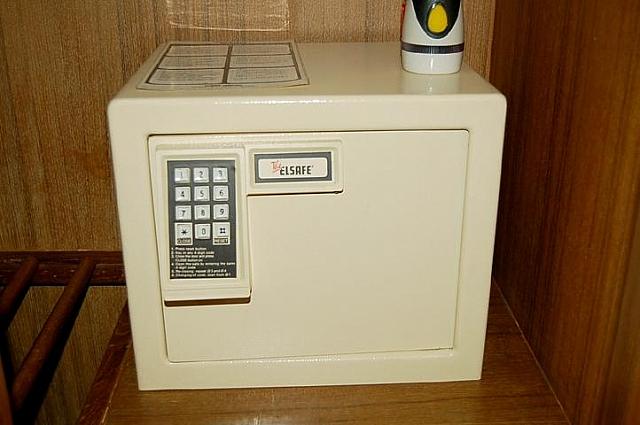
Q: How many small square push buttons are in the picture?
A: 12